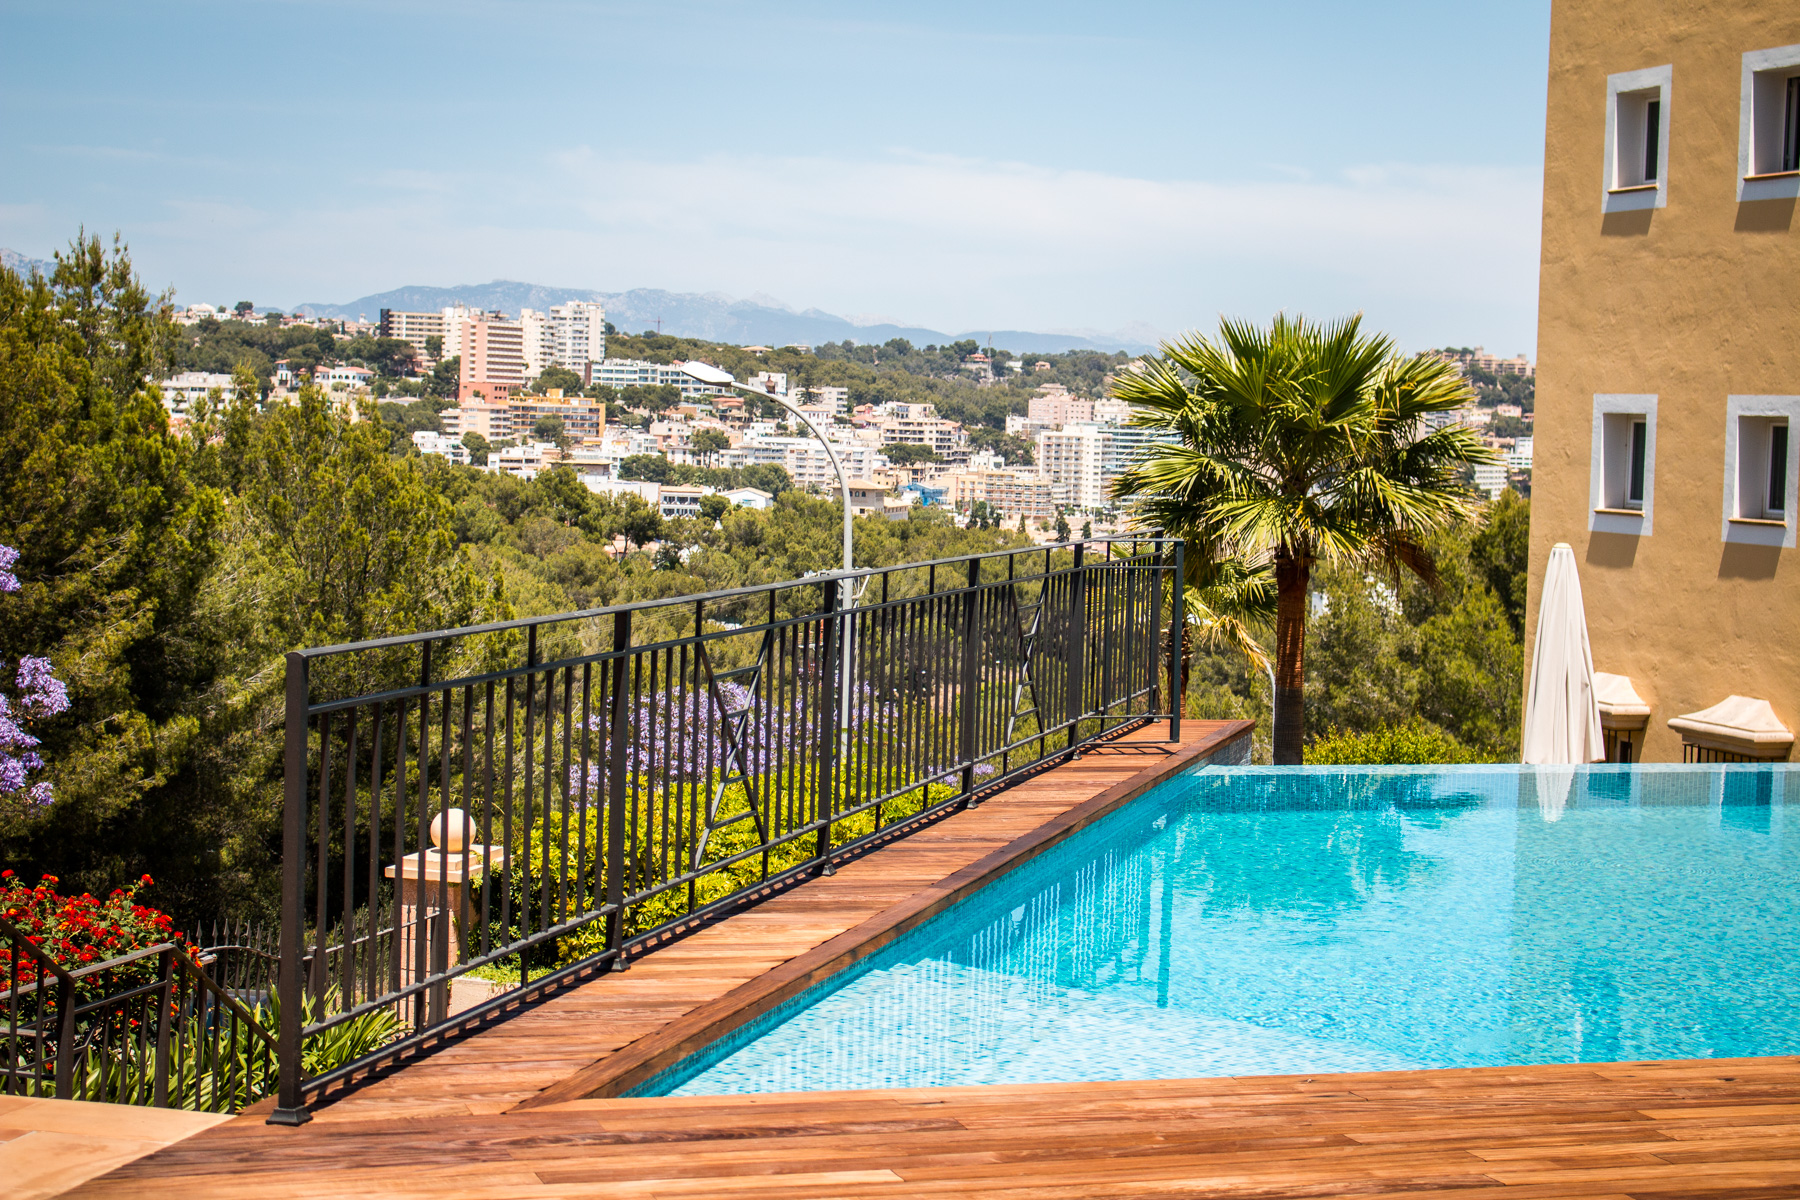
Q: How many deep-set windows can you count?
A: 4